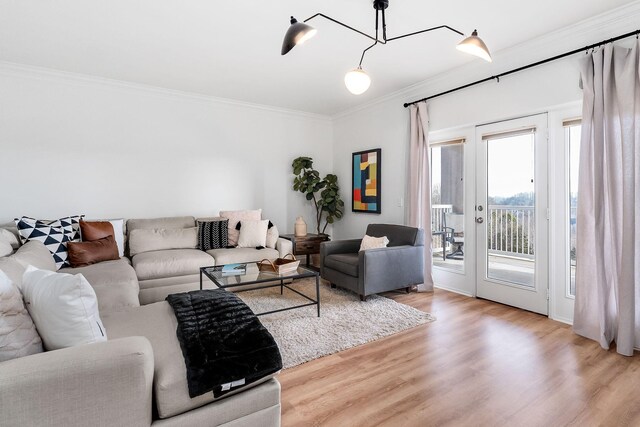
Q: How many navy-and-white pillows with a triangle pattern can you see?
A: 2